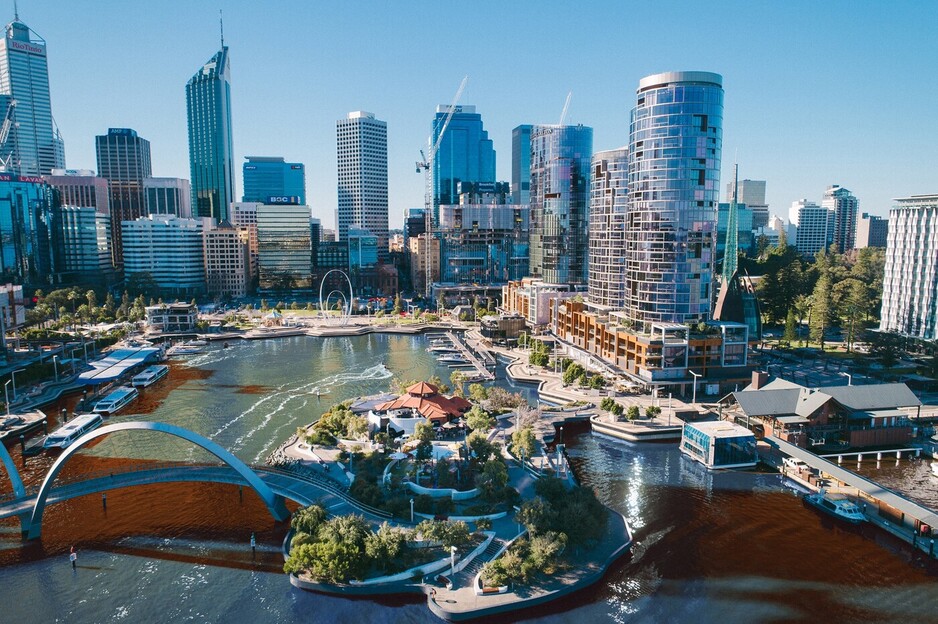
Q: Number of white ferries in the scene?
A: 3